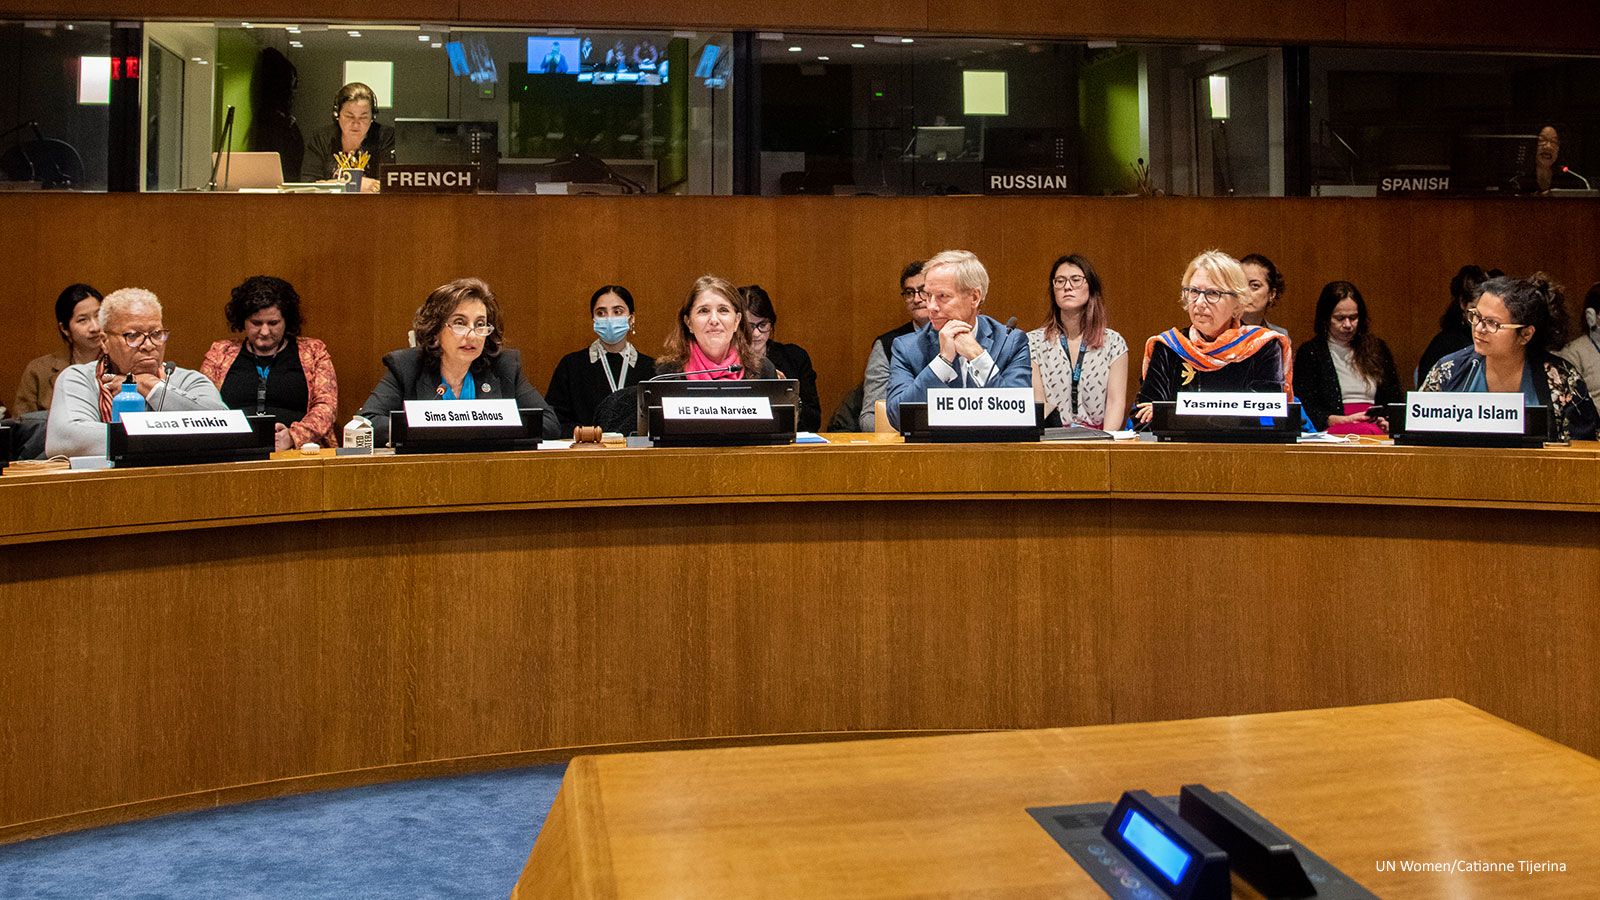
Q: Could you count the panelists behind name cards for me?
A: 6